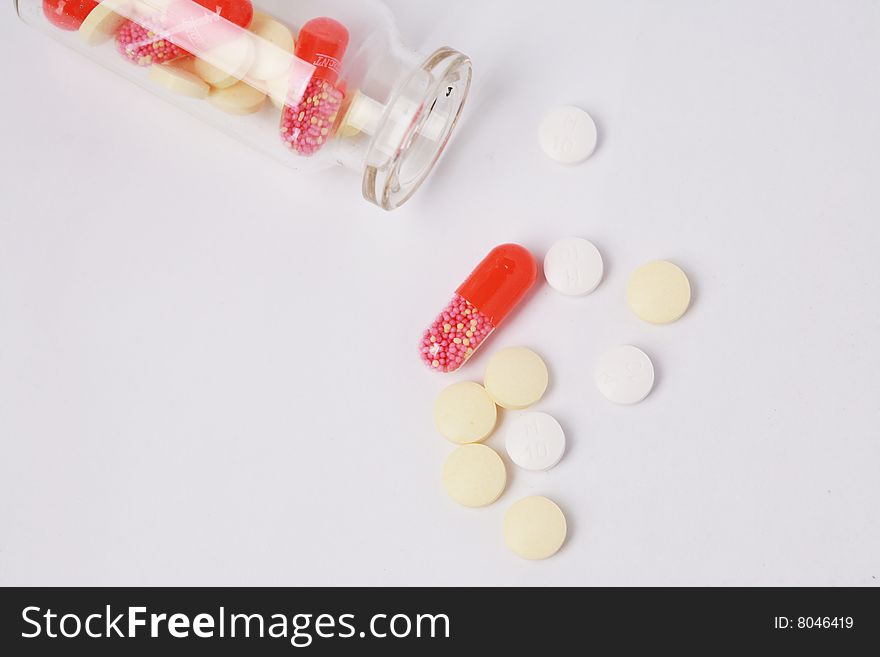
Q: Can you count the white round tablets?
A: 4